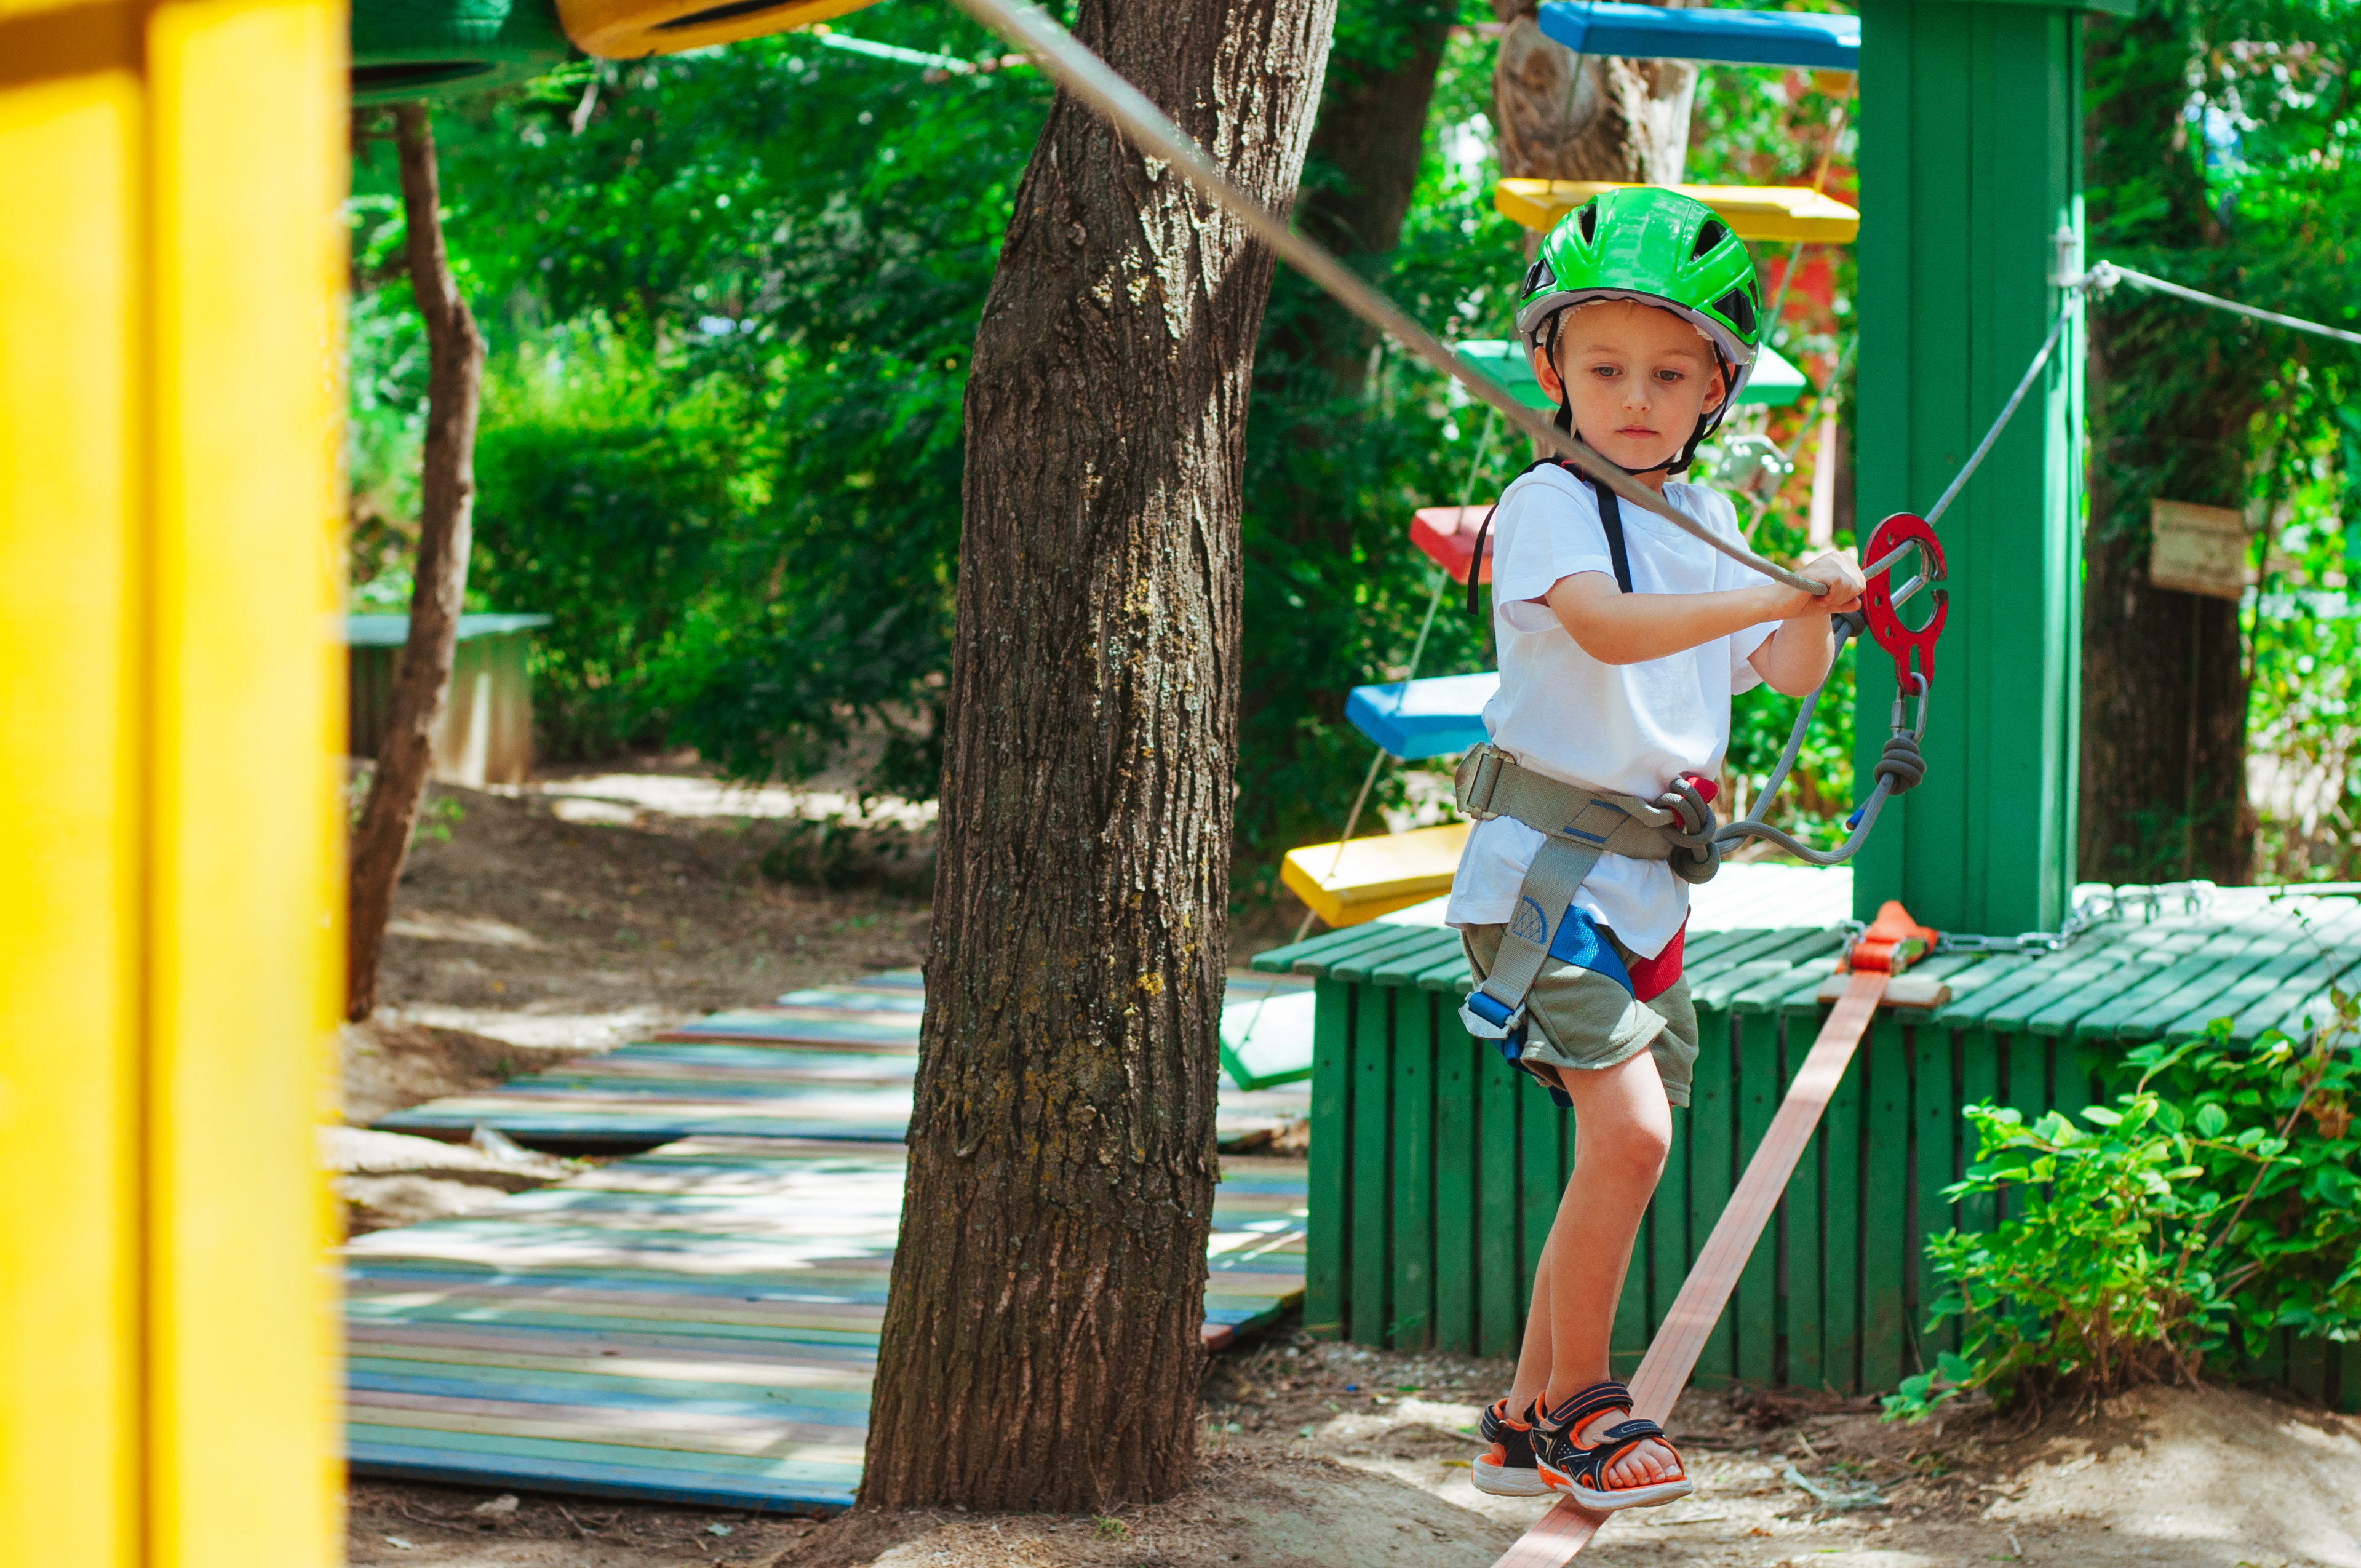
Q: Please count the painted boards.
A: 7